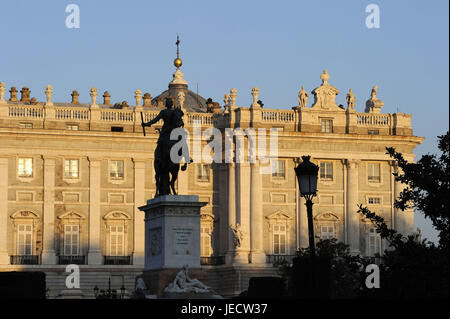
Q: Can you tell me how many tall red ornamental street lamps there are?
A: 0